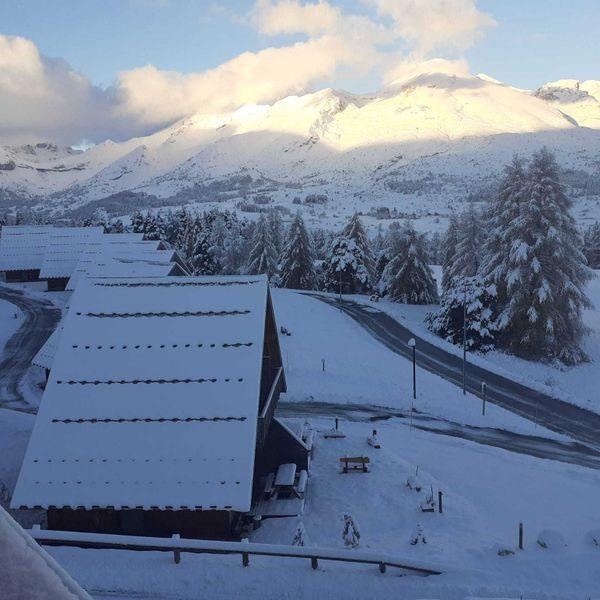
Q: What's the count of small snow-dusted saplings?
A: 3